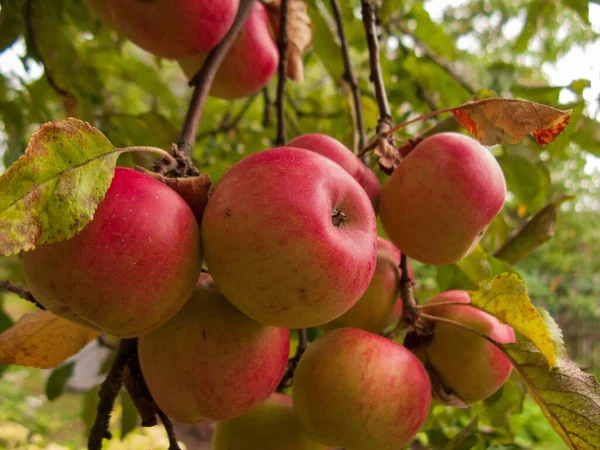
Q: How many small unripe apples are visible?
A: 0